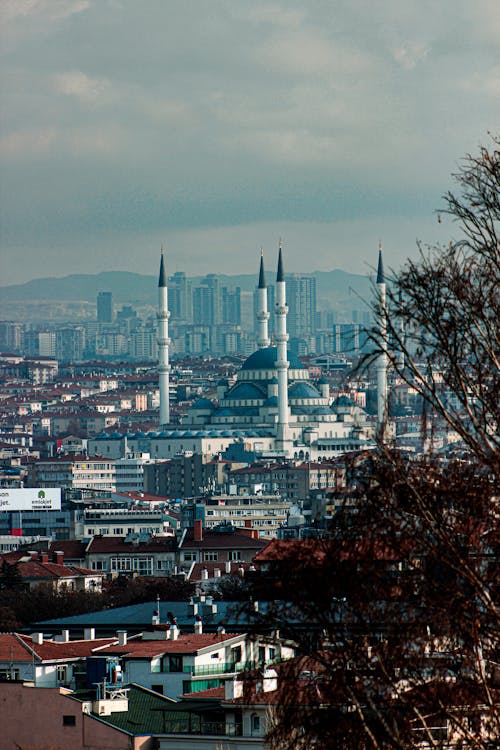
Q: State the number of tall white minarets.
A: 4